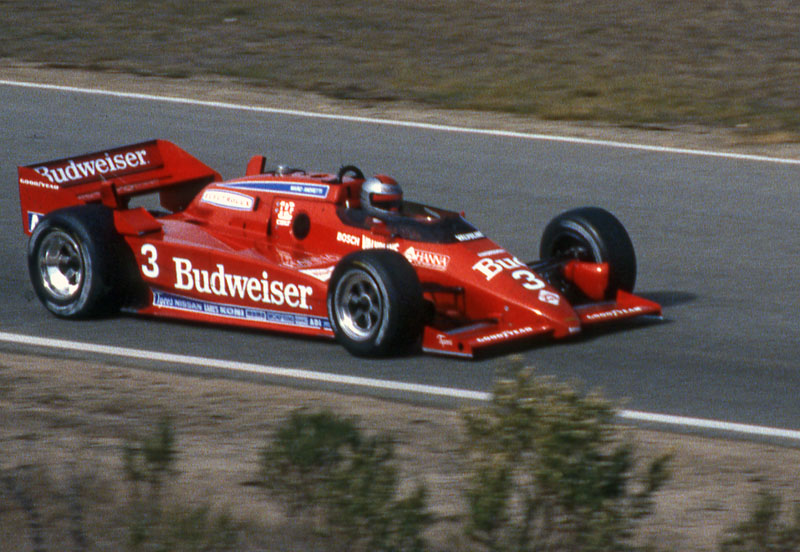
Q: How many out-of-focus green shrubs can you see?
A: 4